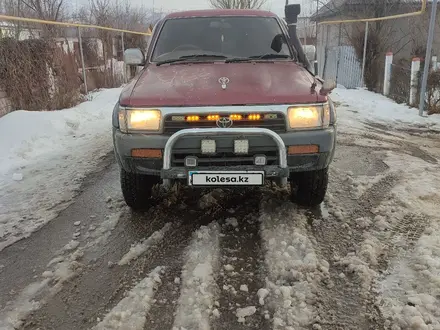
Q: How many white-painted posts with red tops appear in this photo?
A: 2